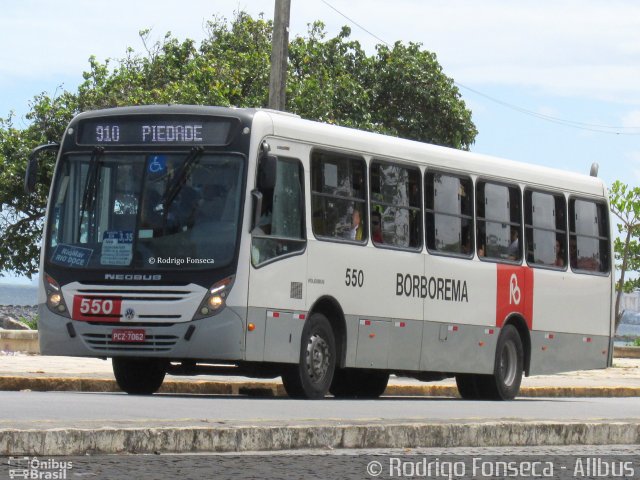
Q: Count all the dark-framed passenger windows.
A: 6